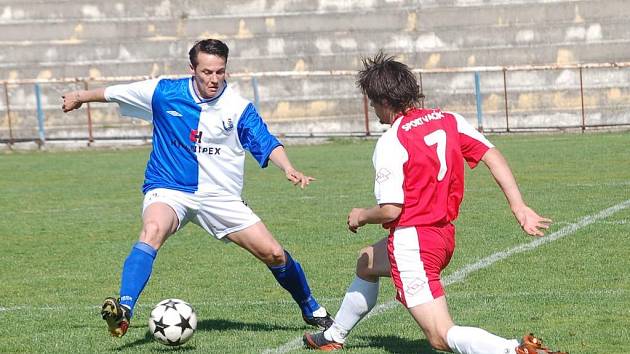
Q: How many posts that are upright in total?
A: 9